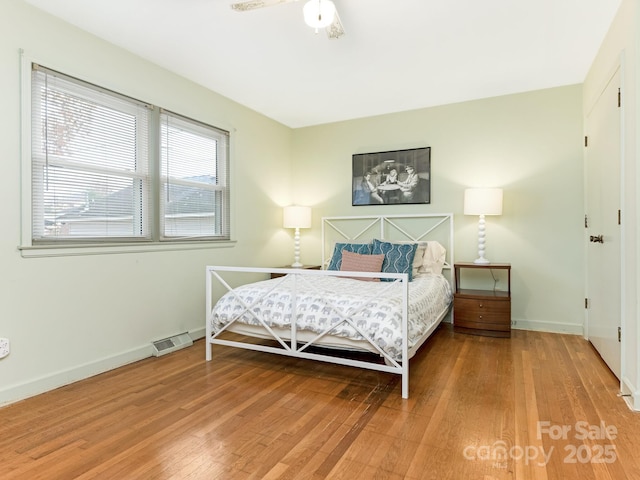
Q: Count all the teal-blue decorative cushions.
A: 2